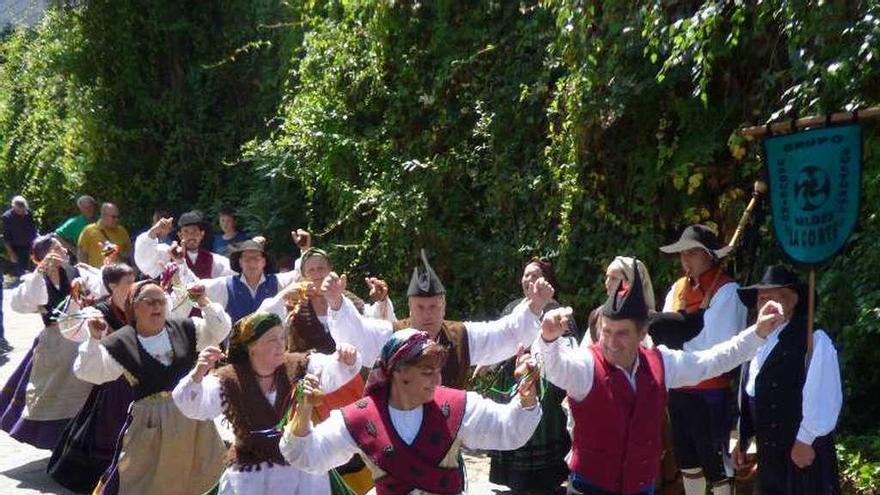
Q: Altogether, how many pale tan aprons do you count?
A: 2